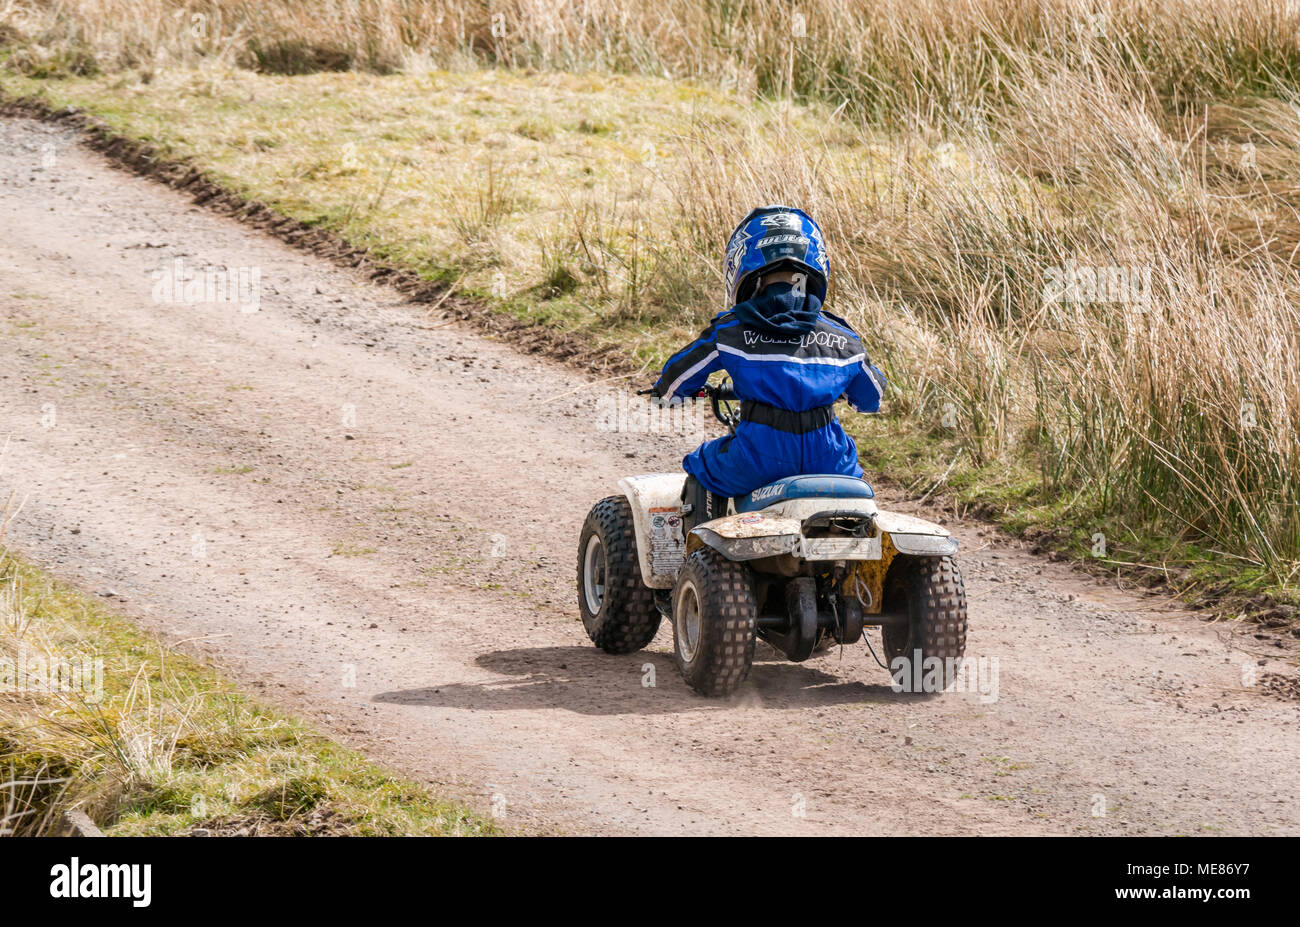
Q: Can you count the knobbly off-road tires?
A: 3